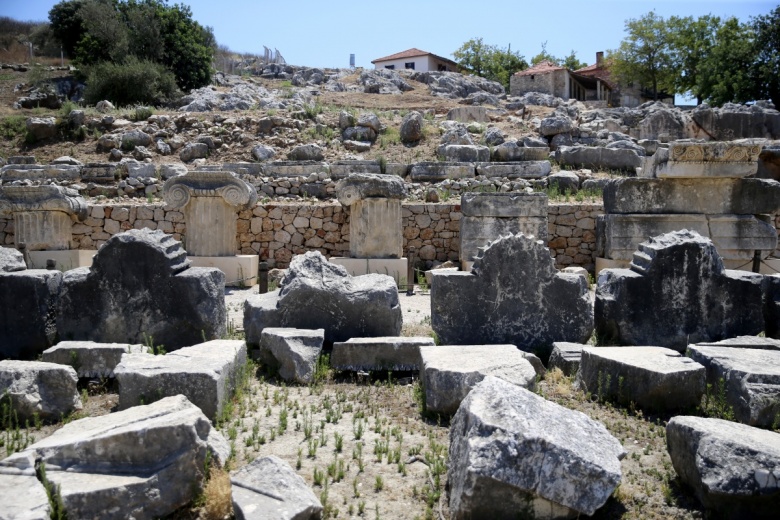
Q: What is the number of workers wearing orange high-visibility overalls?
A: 0